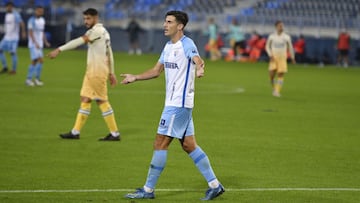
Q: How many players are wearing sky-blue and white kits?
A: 3